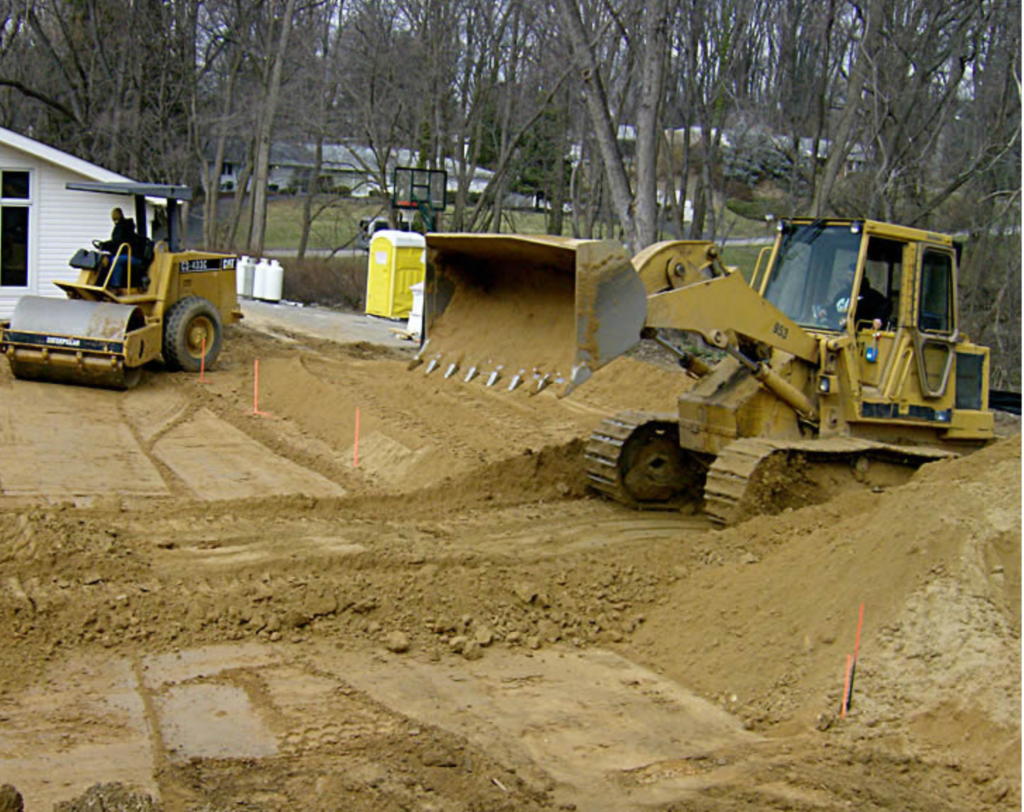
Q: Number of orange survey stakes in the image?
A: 5